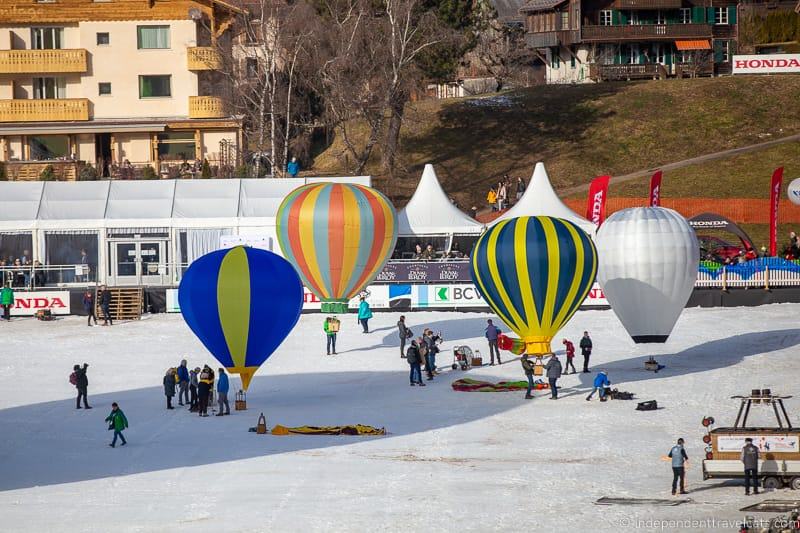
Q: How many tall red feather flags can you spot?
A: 3